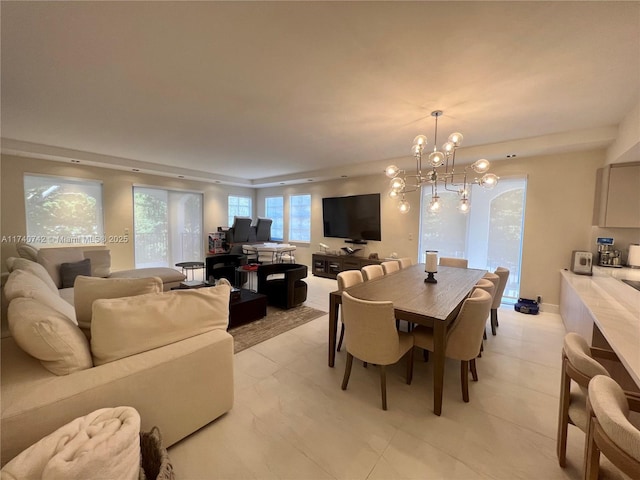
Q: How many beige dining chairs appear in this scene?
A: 10